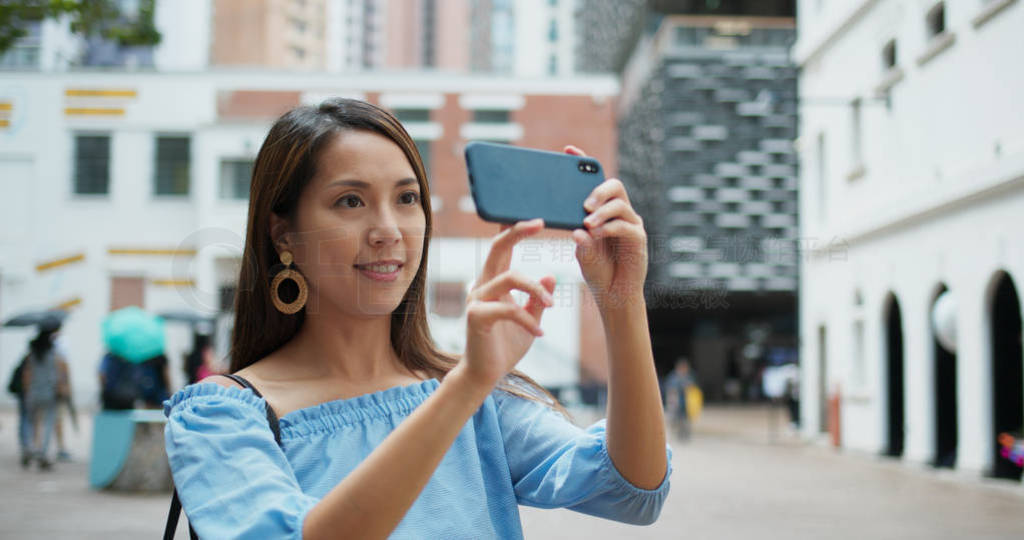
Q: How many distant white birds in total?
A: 0